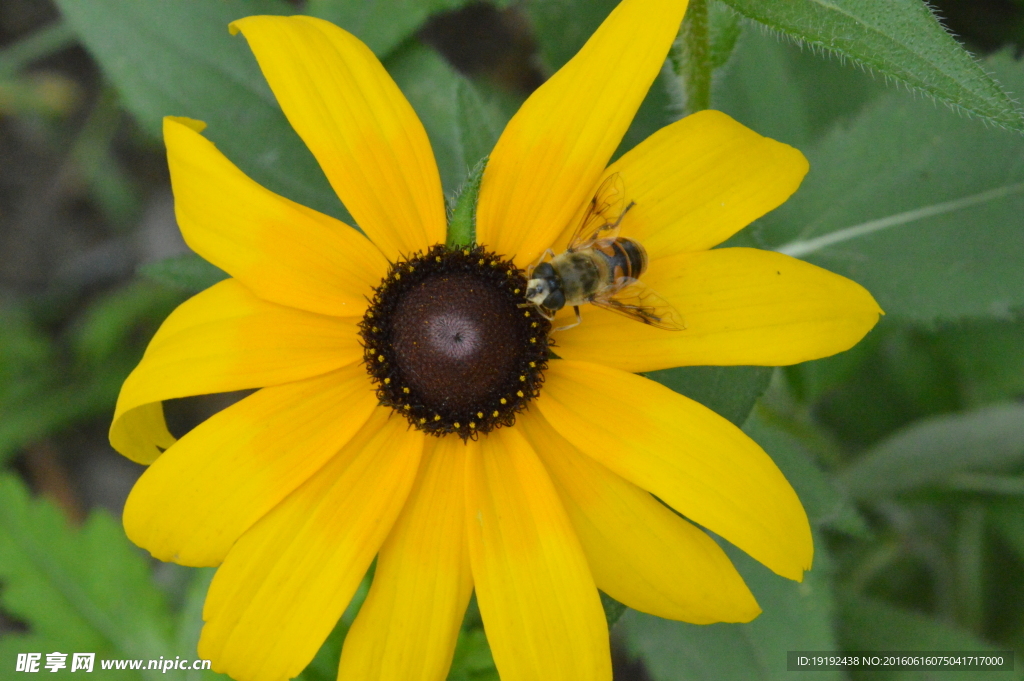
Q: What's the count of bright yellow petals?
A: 12